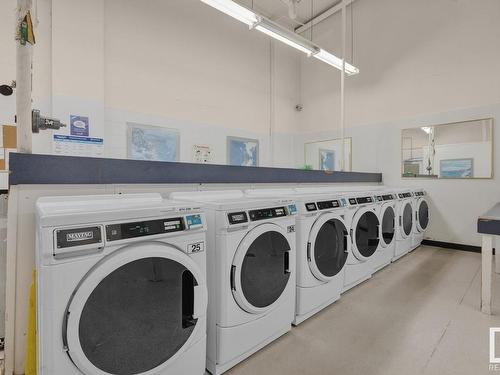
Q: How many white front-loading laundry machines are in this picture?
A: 7